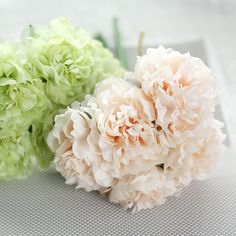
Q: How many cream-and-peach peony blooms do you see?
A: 5